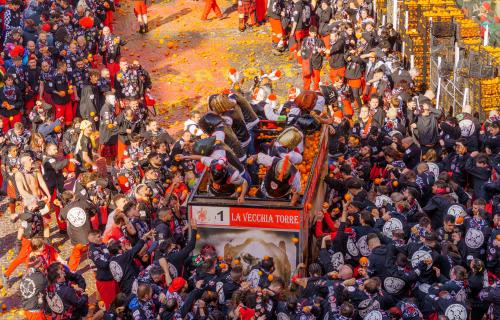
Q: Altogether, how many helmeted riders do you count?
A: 8